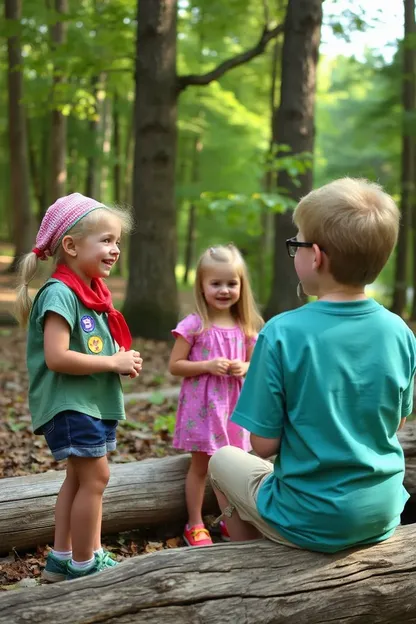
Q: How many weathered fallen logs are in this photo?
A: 2